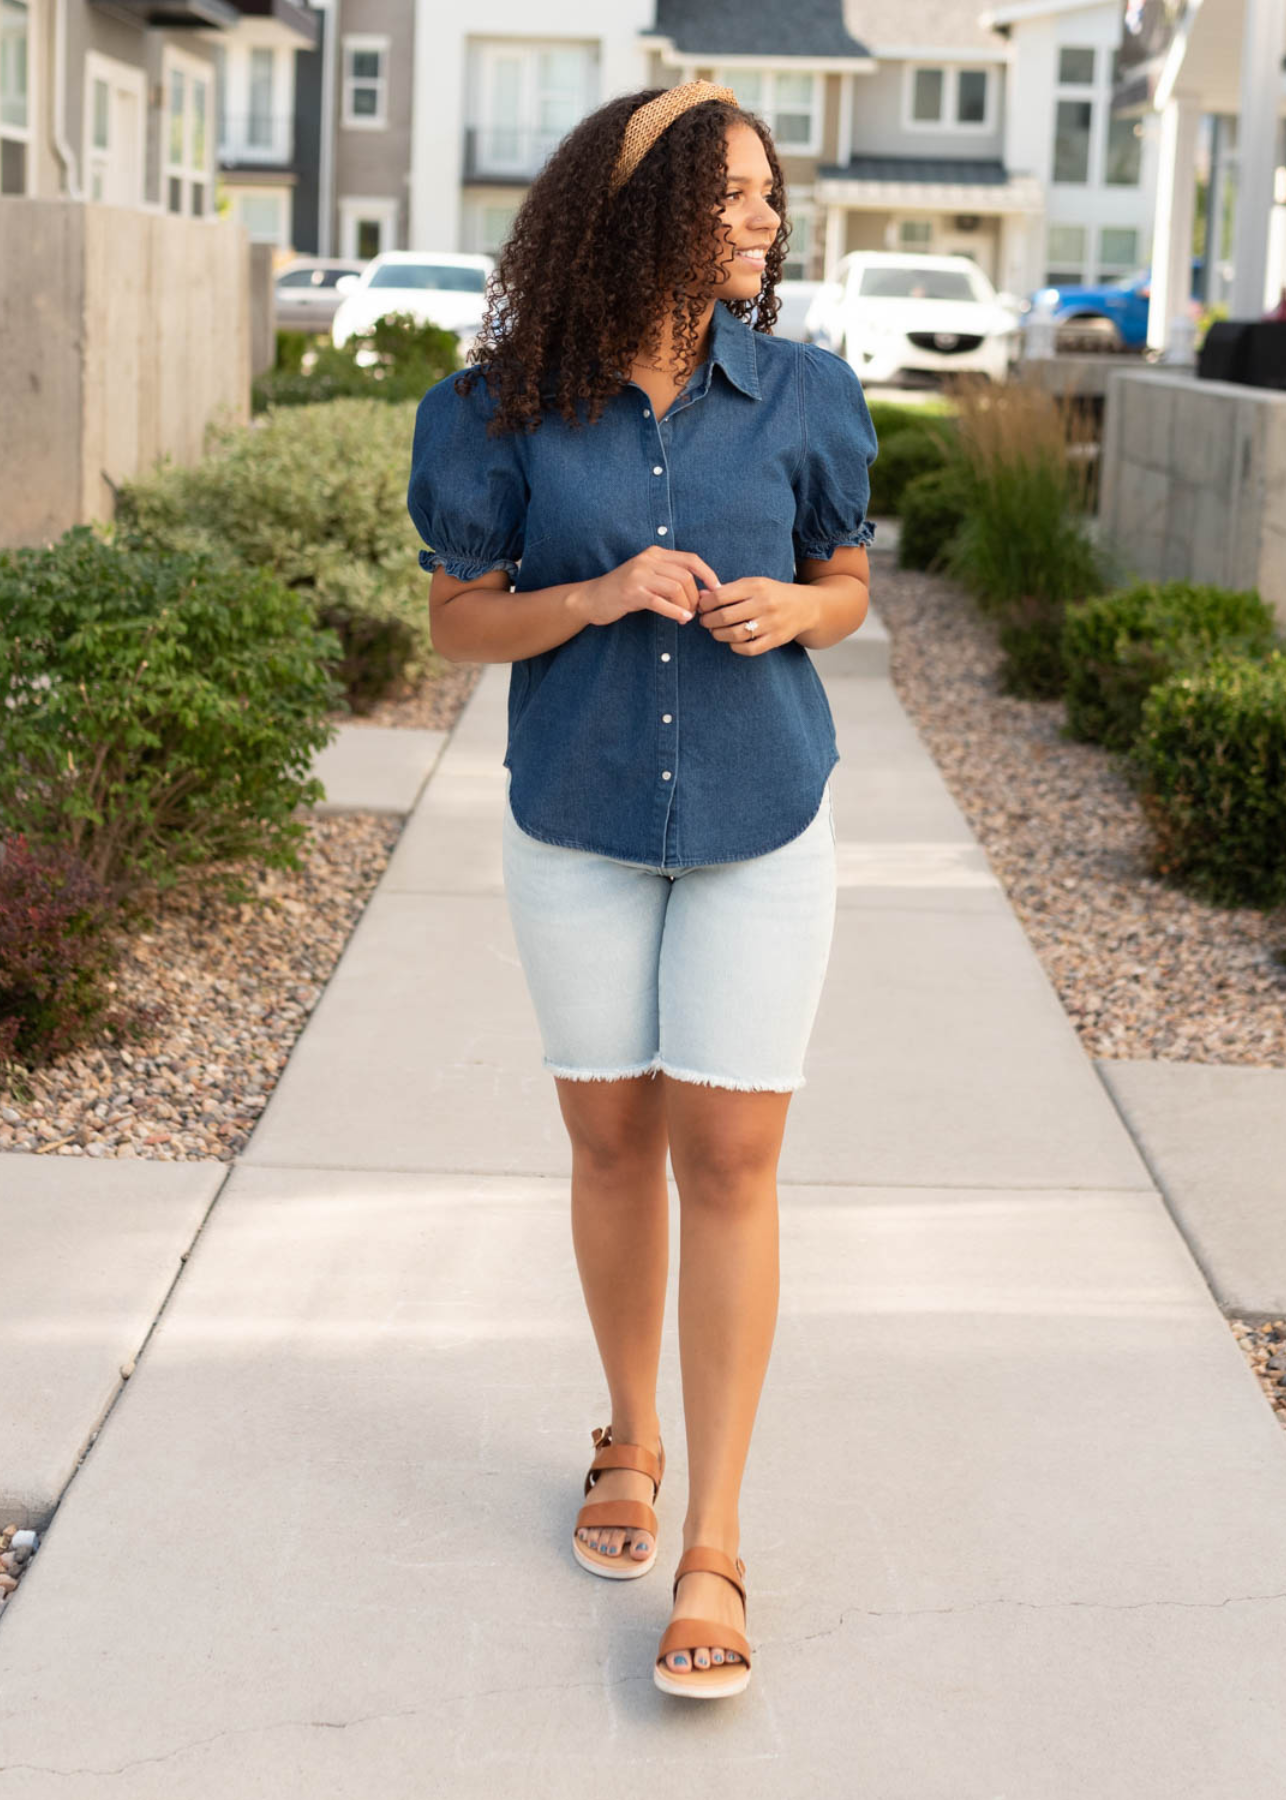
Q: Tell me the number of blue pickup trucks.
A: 1